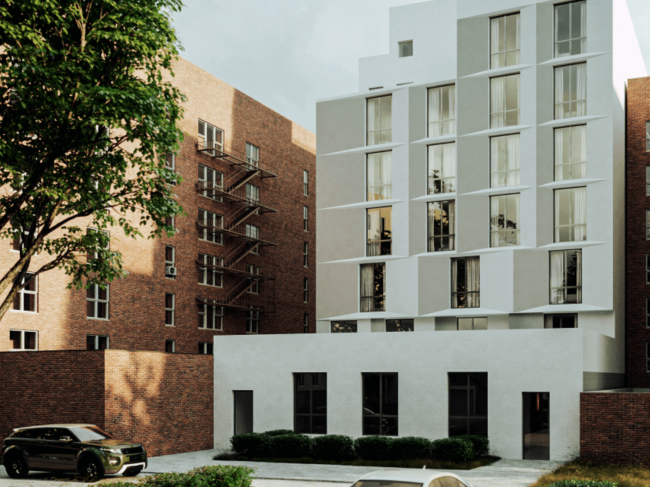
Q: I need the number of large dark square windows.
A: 3